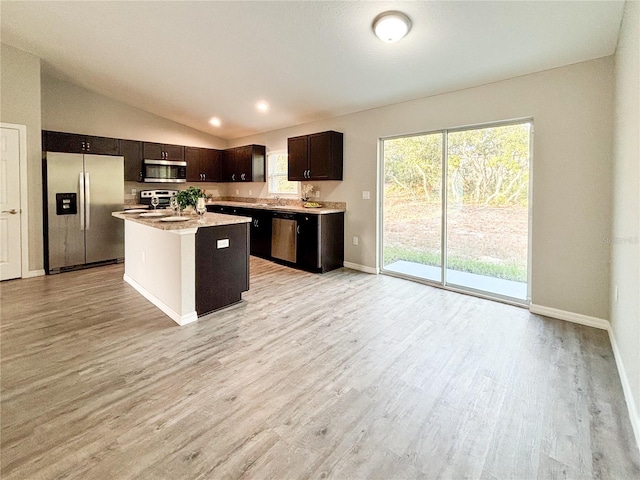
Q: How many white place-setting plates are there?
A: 3